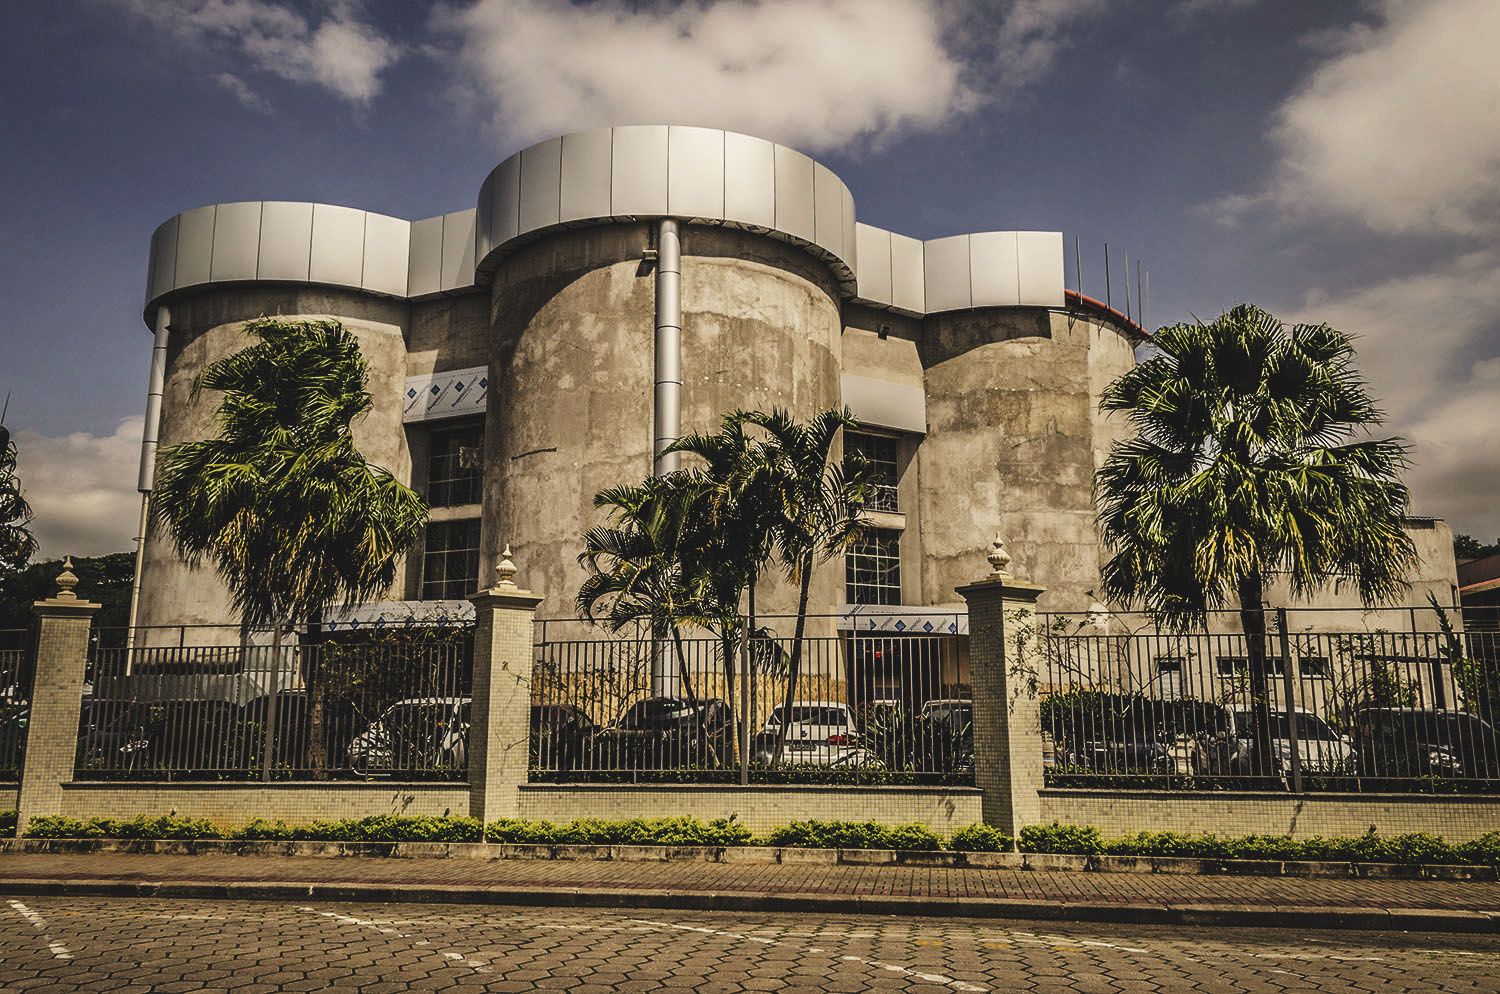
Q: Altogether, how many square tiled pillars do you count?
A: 3